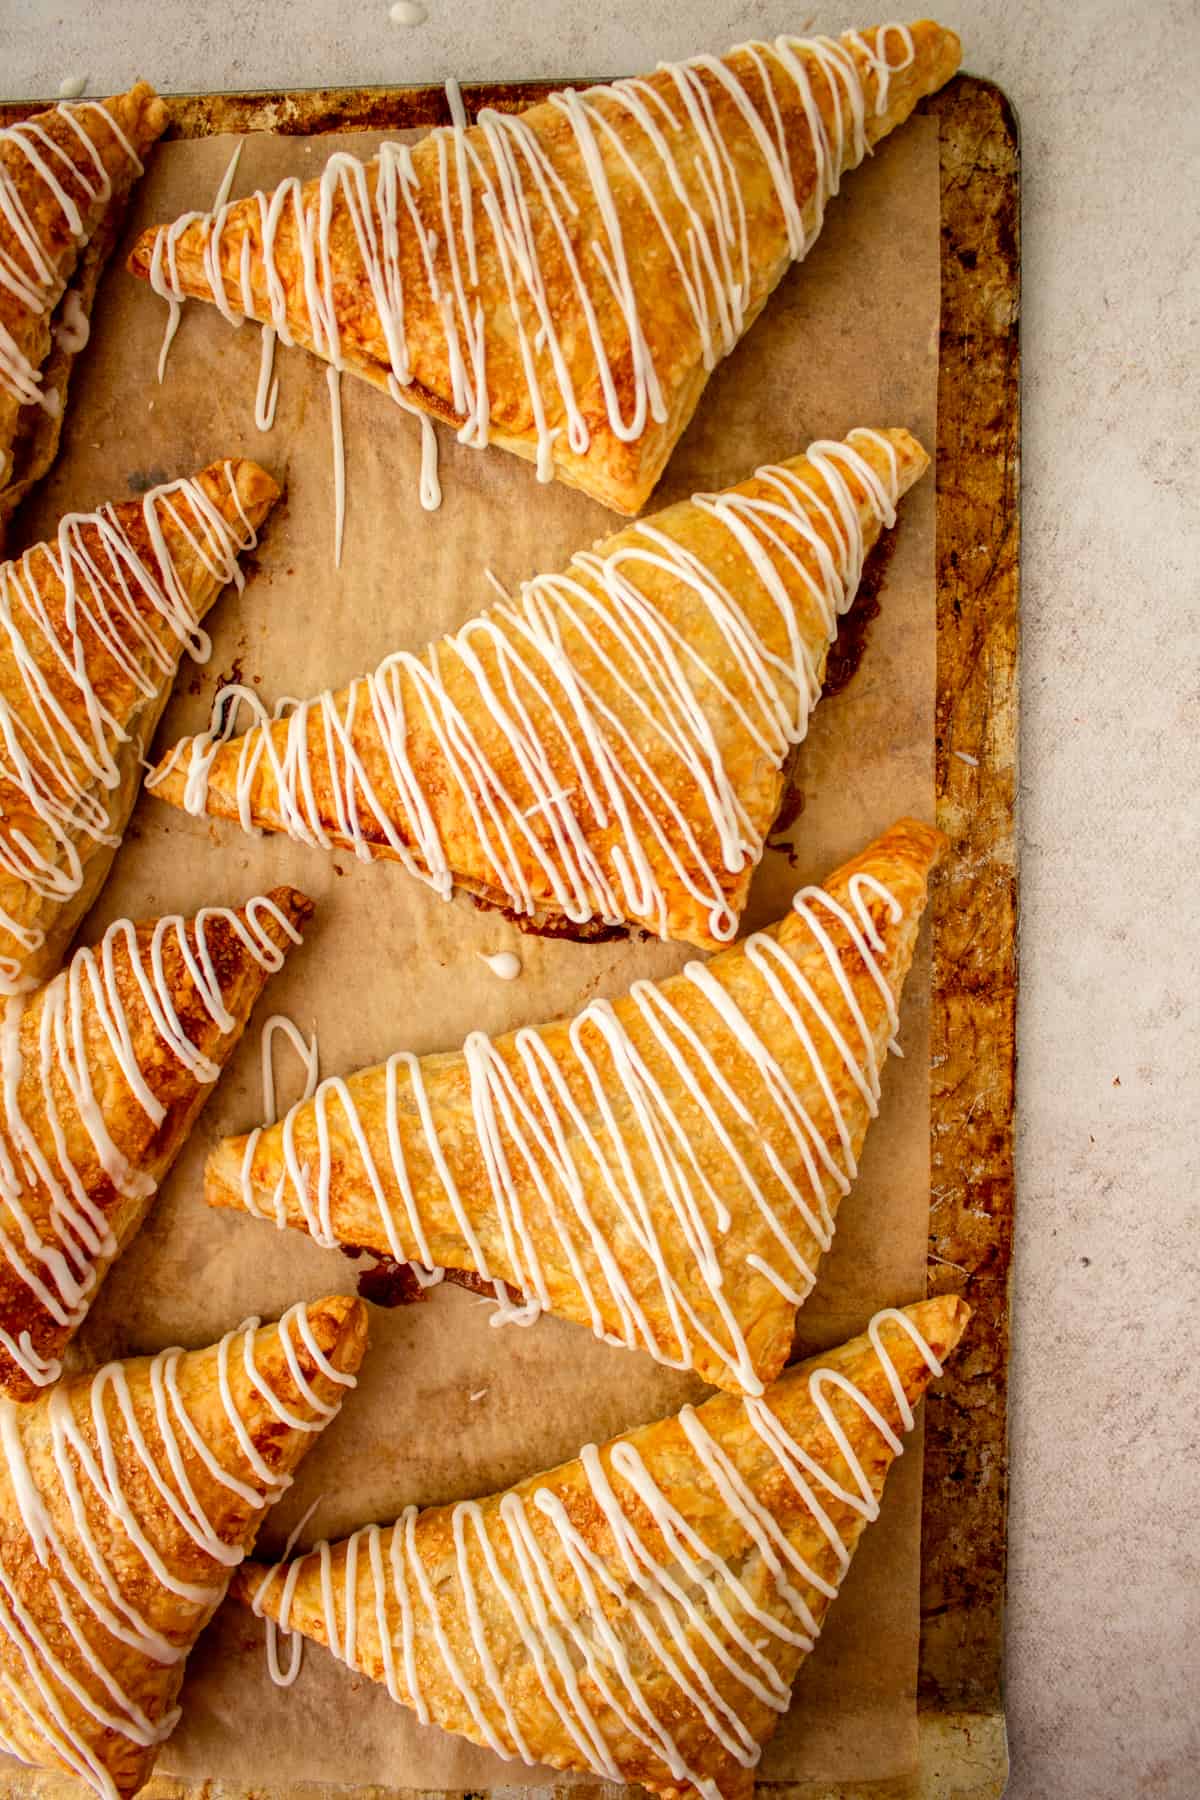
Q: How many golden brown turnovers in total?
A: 8